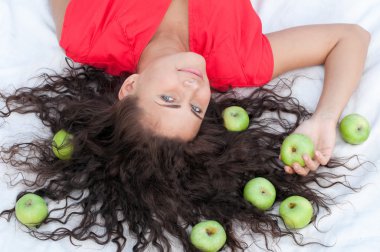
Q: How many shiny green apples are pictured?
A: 8